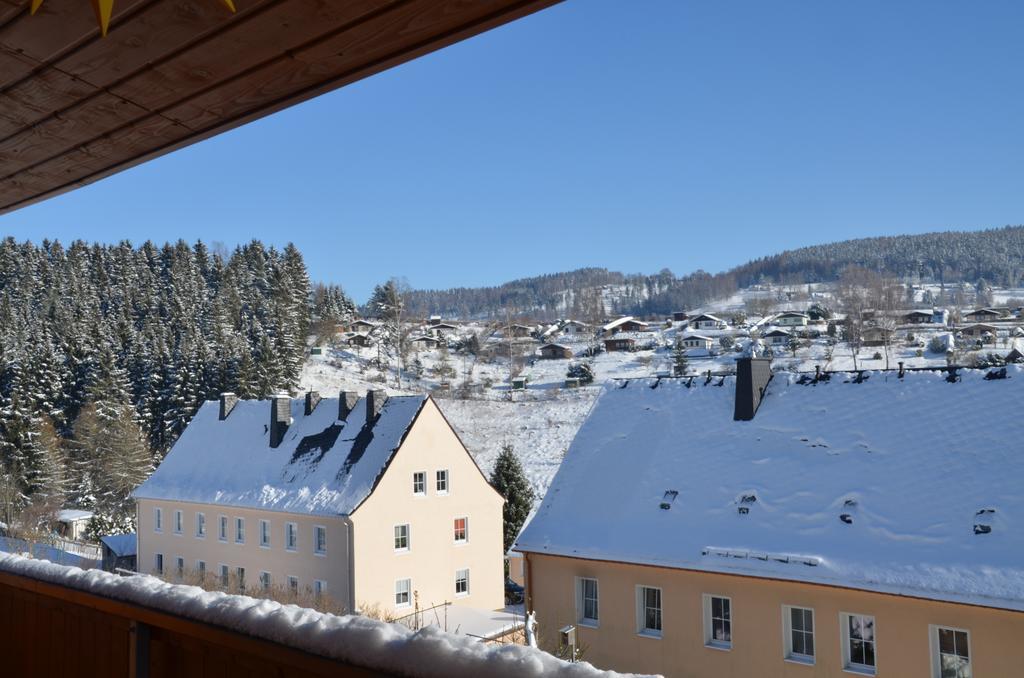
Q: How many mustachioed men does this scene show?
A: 0